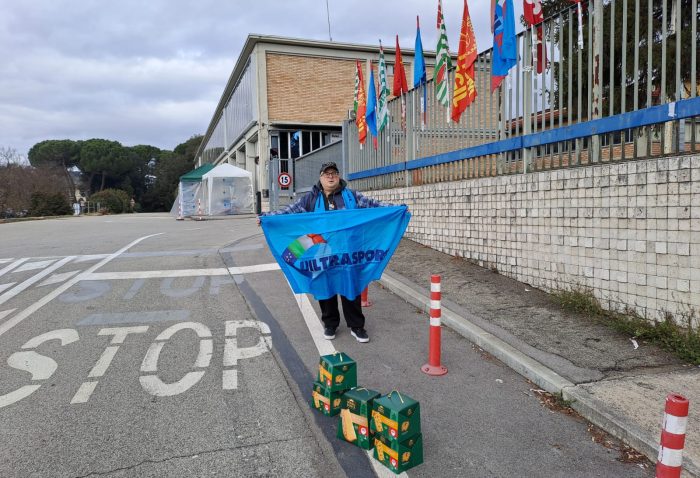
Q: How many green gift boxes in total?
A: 5